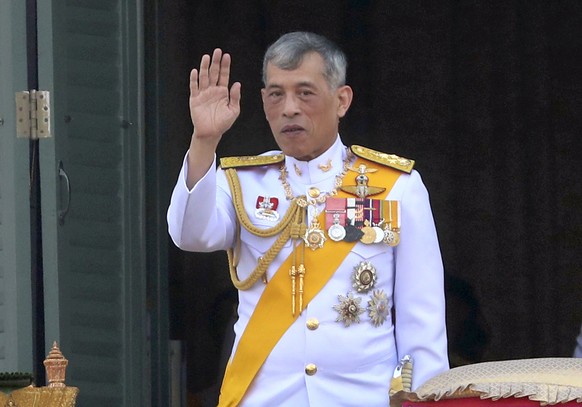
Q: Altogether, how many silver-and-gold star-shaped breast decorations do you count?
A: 3